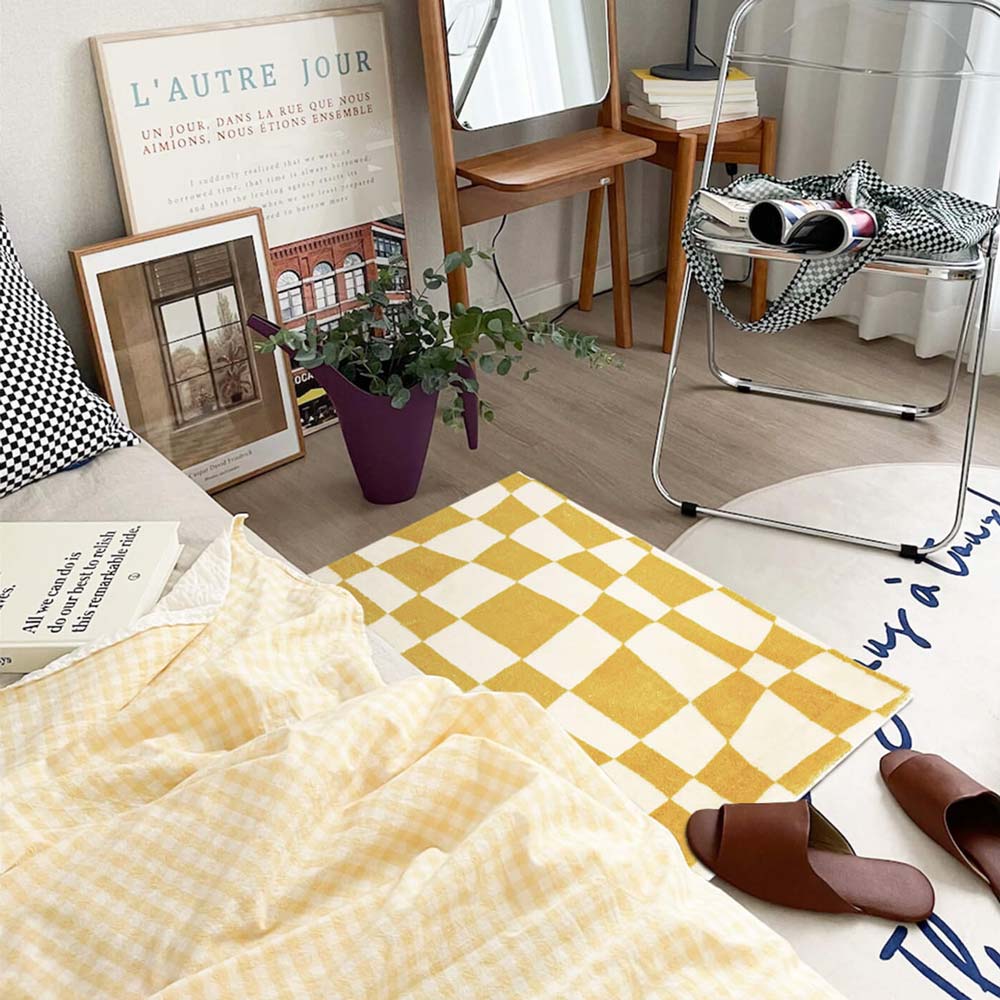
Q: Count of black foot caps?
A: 4